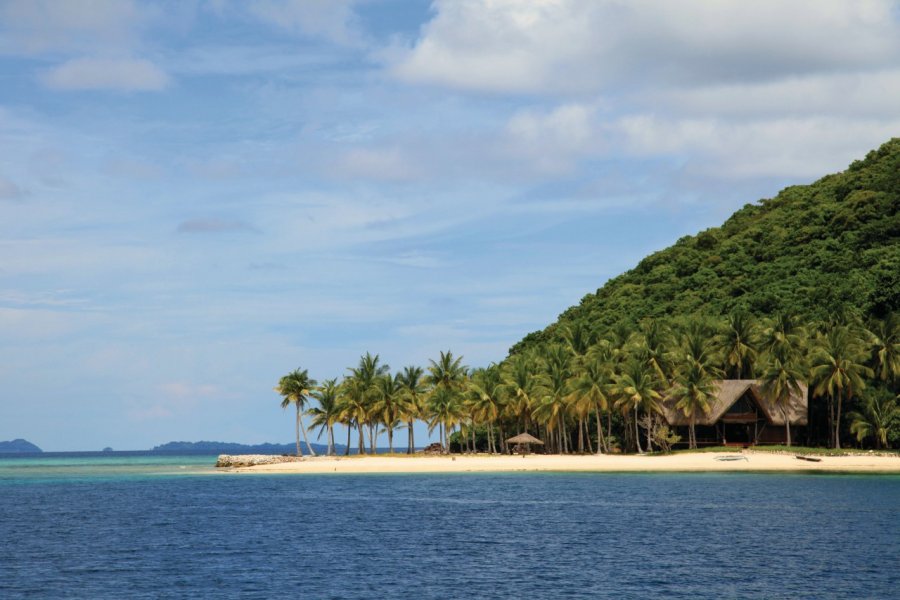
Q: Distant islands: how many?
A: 3